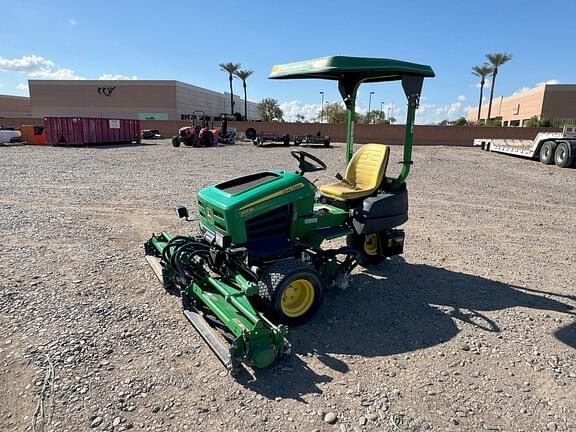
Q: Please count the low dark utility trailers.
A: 2